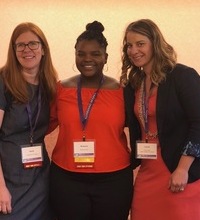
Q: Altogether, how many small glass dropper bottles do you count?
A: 0